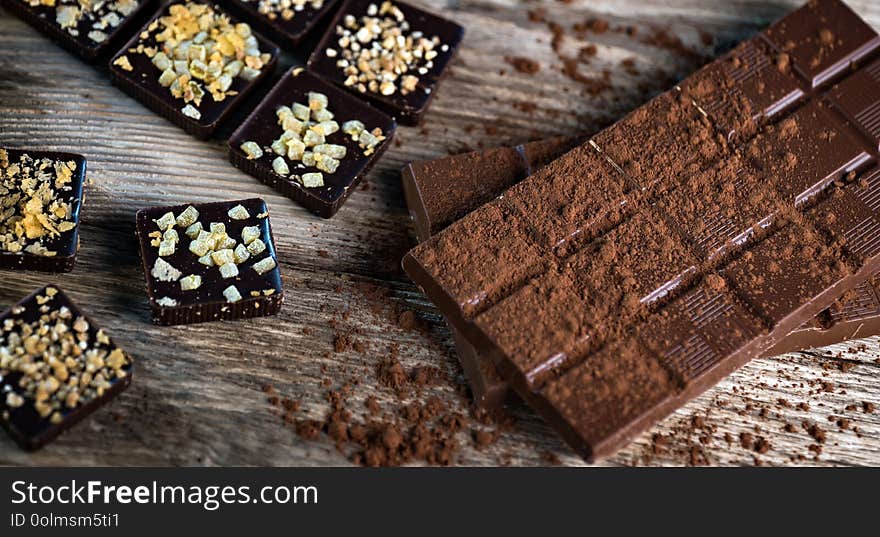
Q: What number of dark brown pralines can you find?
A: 8